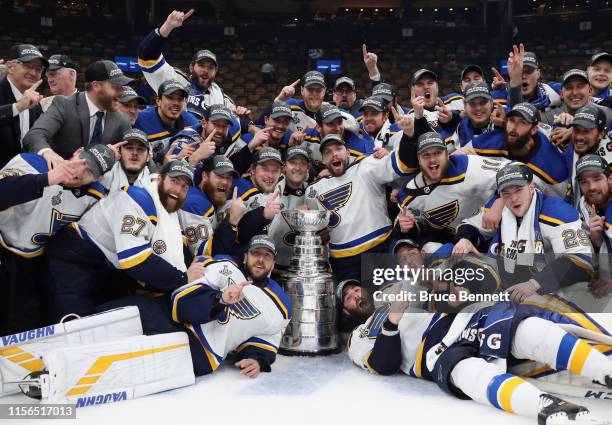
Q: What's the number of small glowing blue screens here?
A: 3